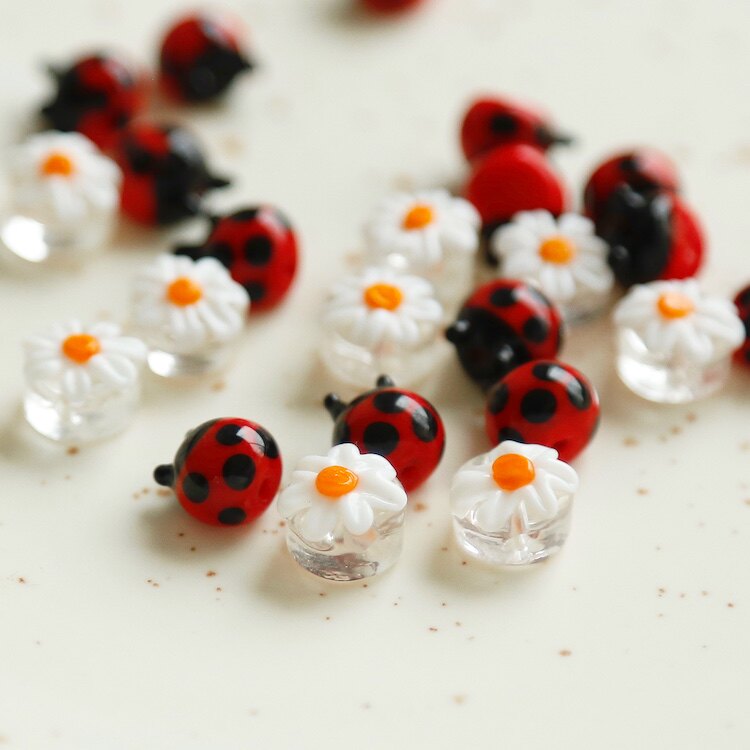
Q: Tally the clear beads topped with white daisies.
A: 9